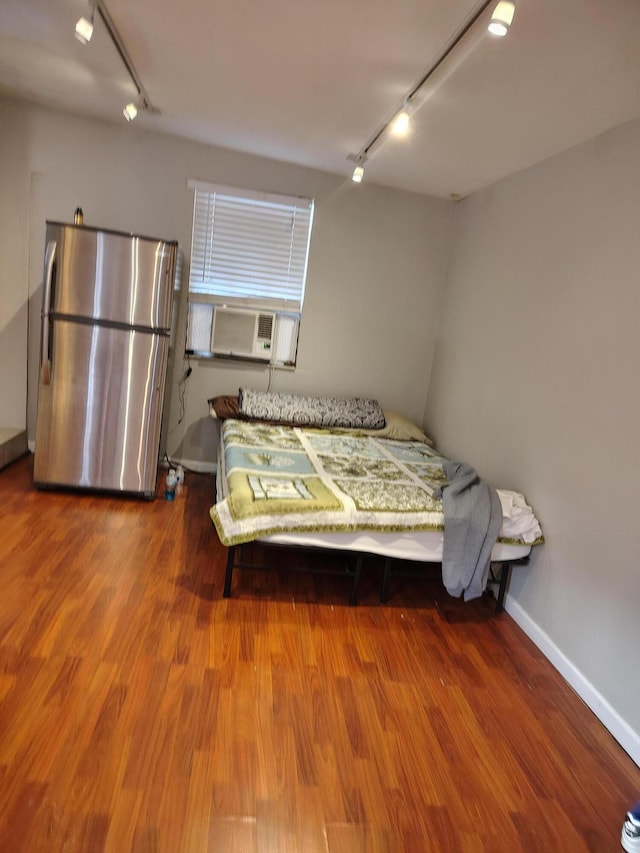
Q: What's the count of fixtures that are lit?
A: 5